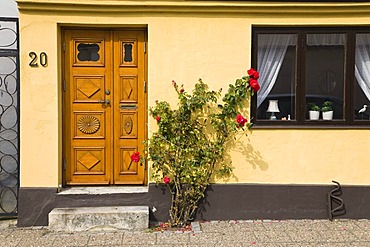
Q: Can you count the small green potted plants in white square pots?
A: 2